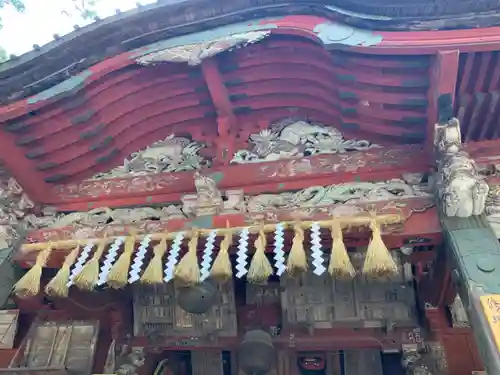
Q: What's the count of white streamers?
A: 8